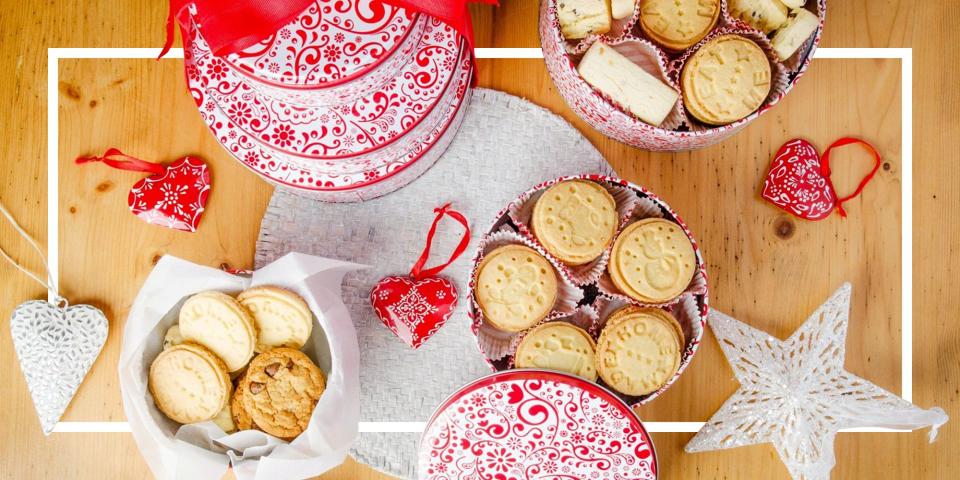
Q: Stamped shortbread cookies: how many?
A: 10